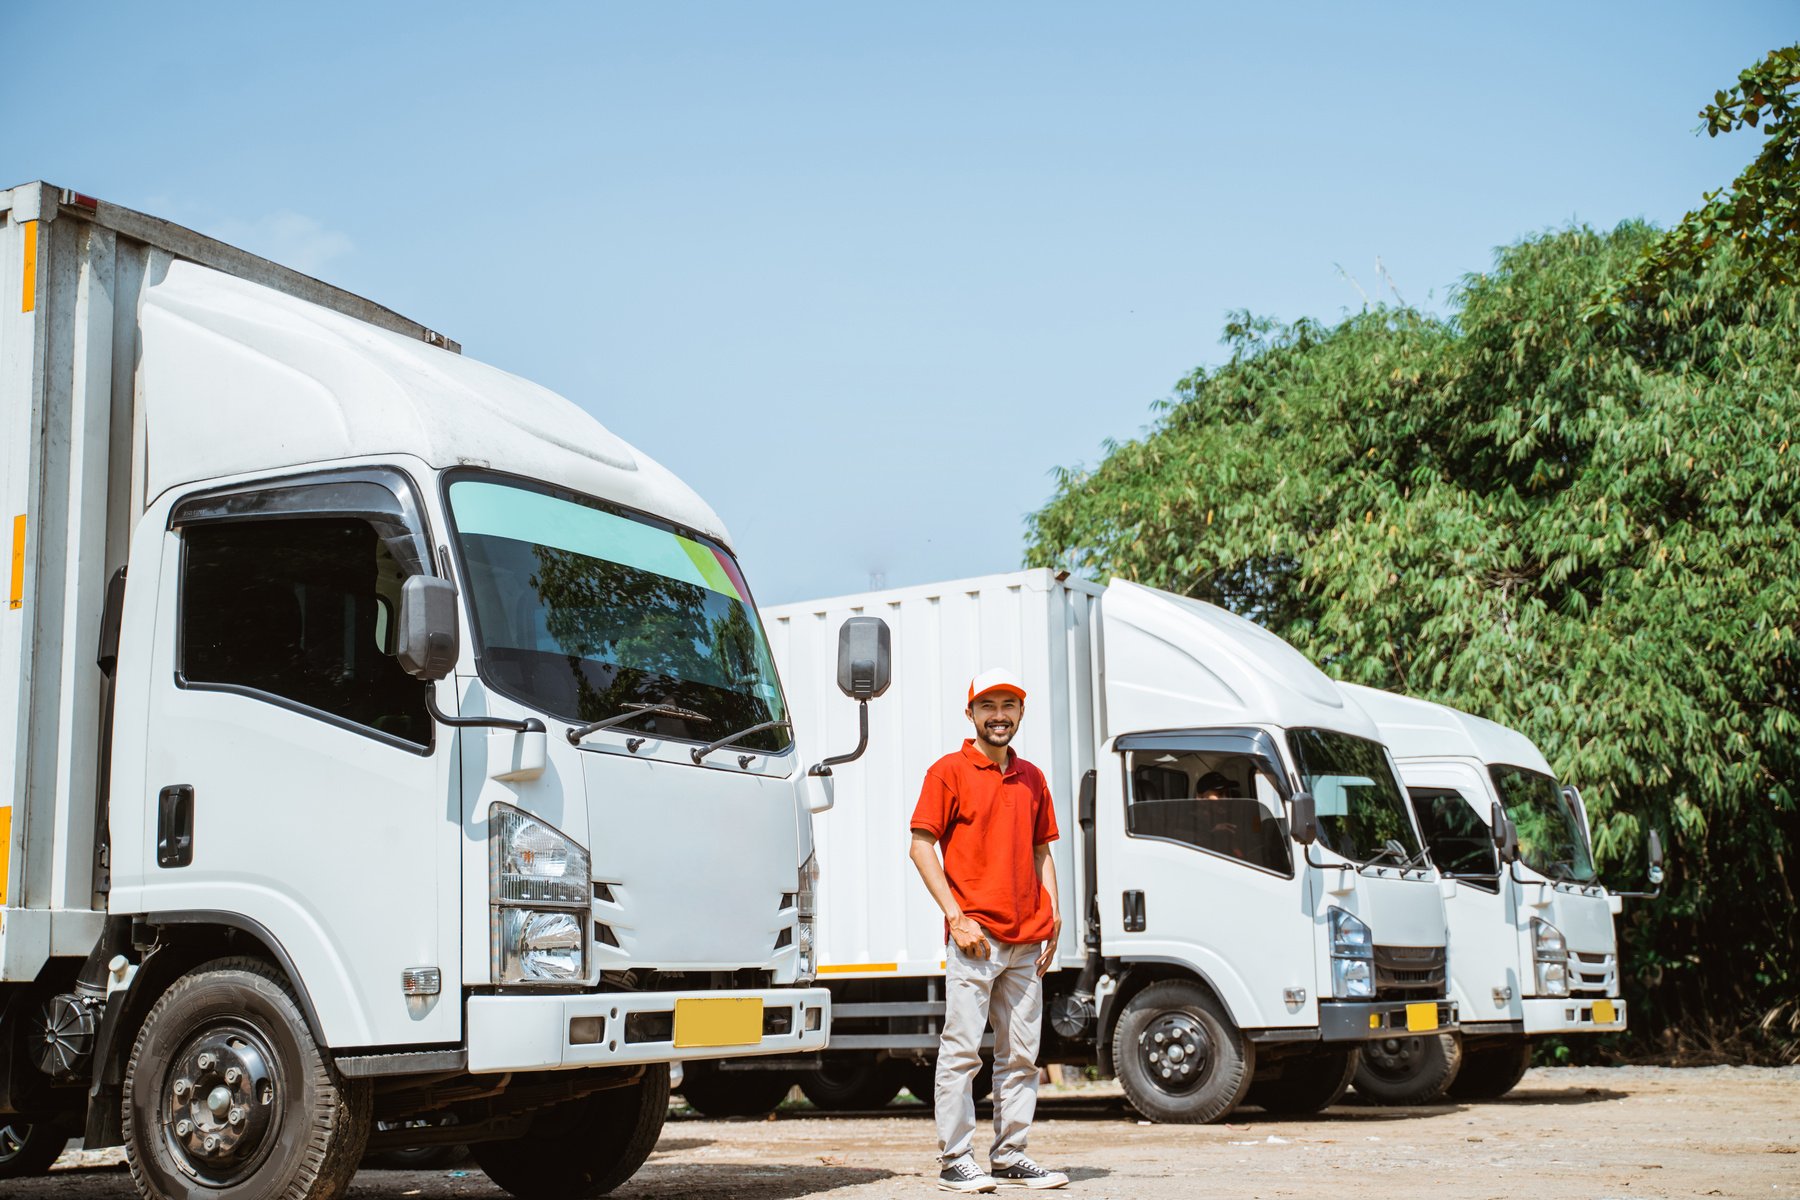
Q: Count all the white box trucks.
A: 3